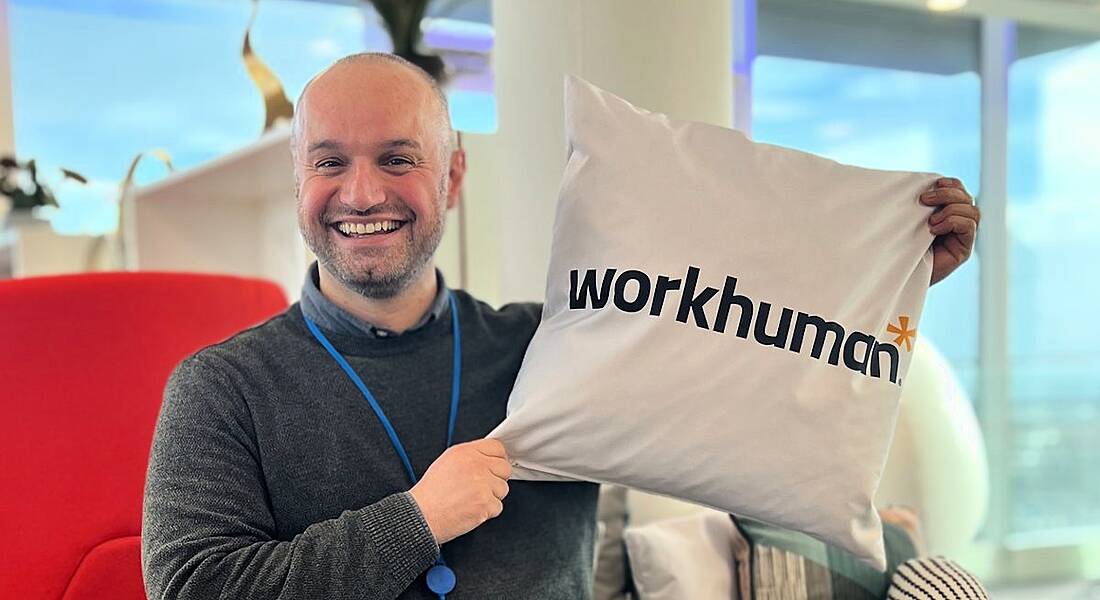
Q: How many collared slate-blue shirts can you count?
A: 1